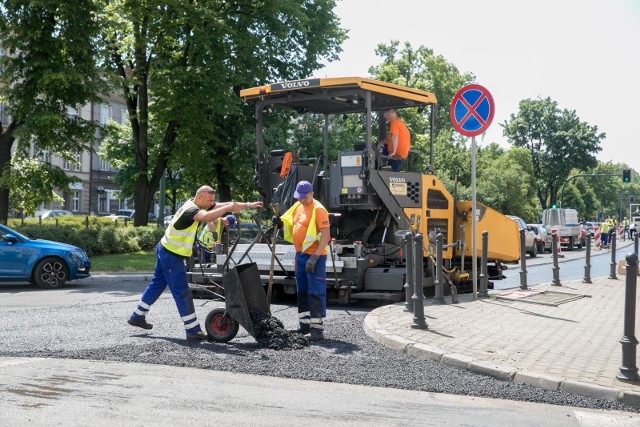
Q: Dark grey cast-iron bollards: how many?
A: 10